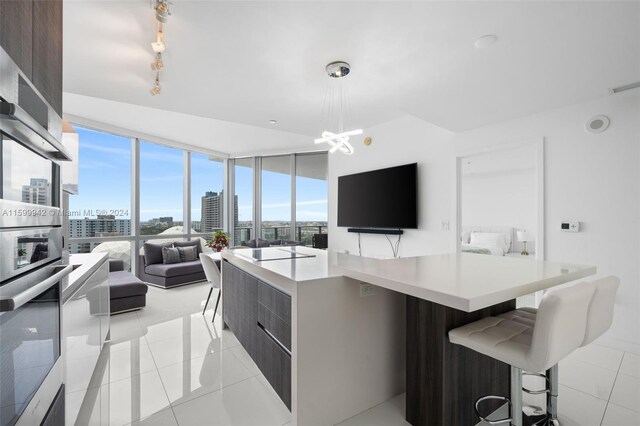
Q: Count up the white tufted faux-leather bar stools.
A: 2